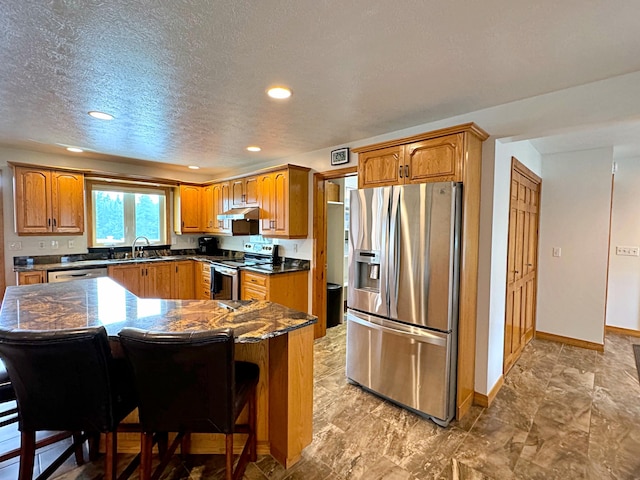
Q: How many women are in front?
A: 0